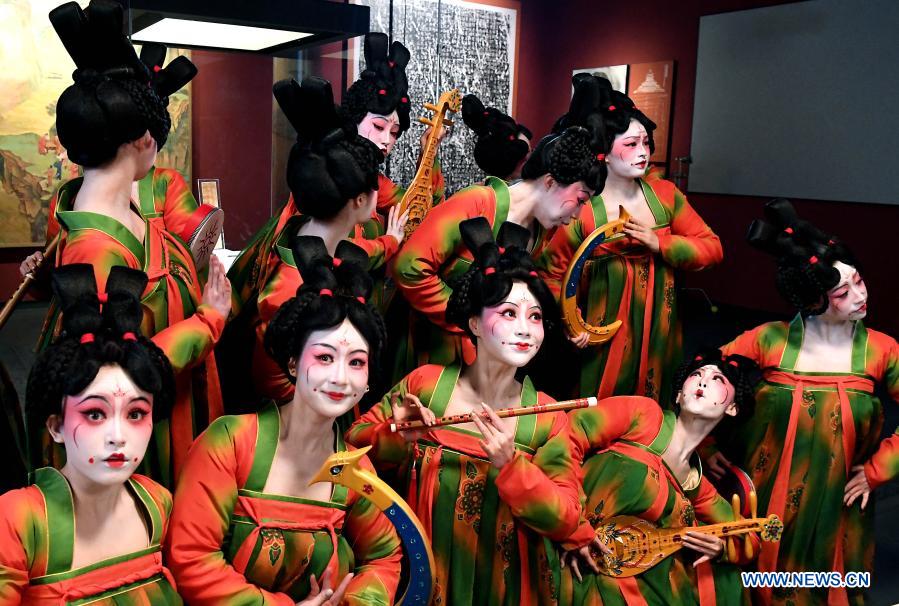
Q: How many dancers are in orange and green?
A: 12